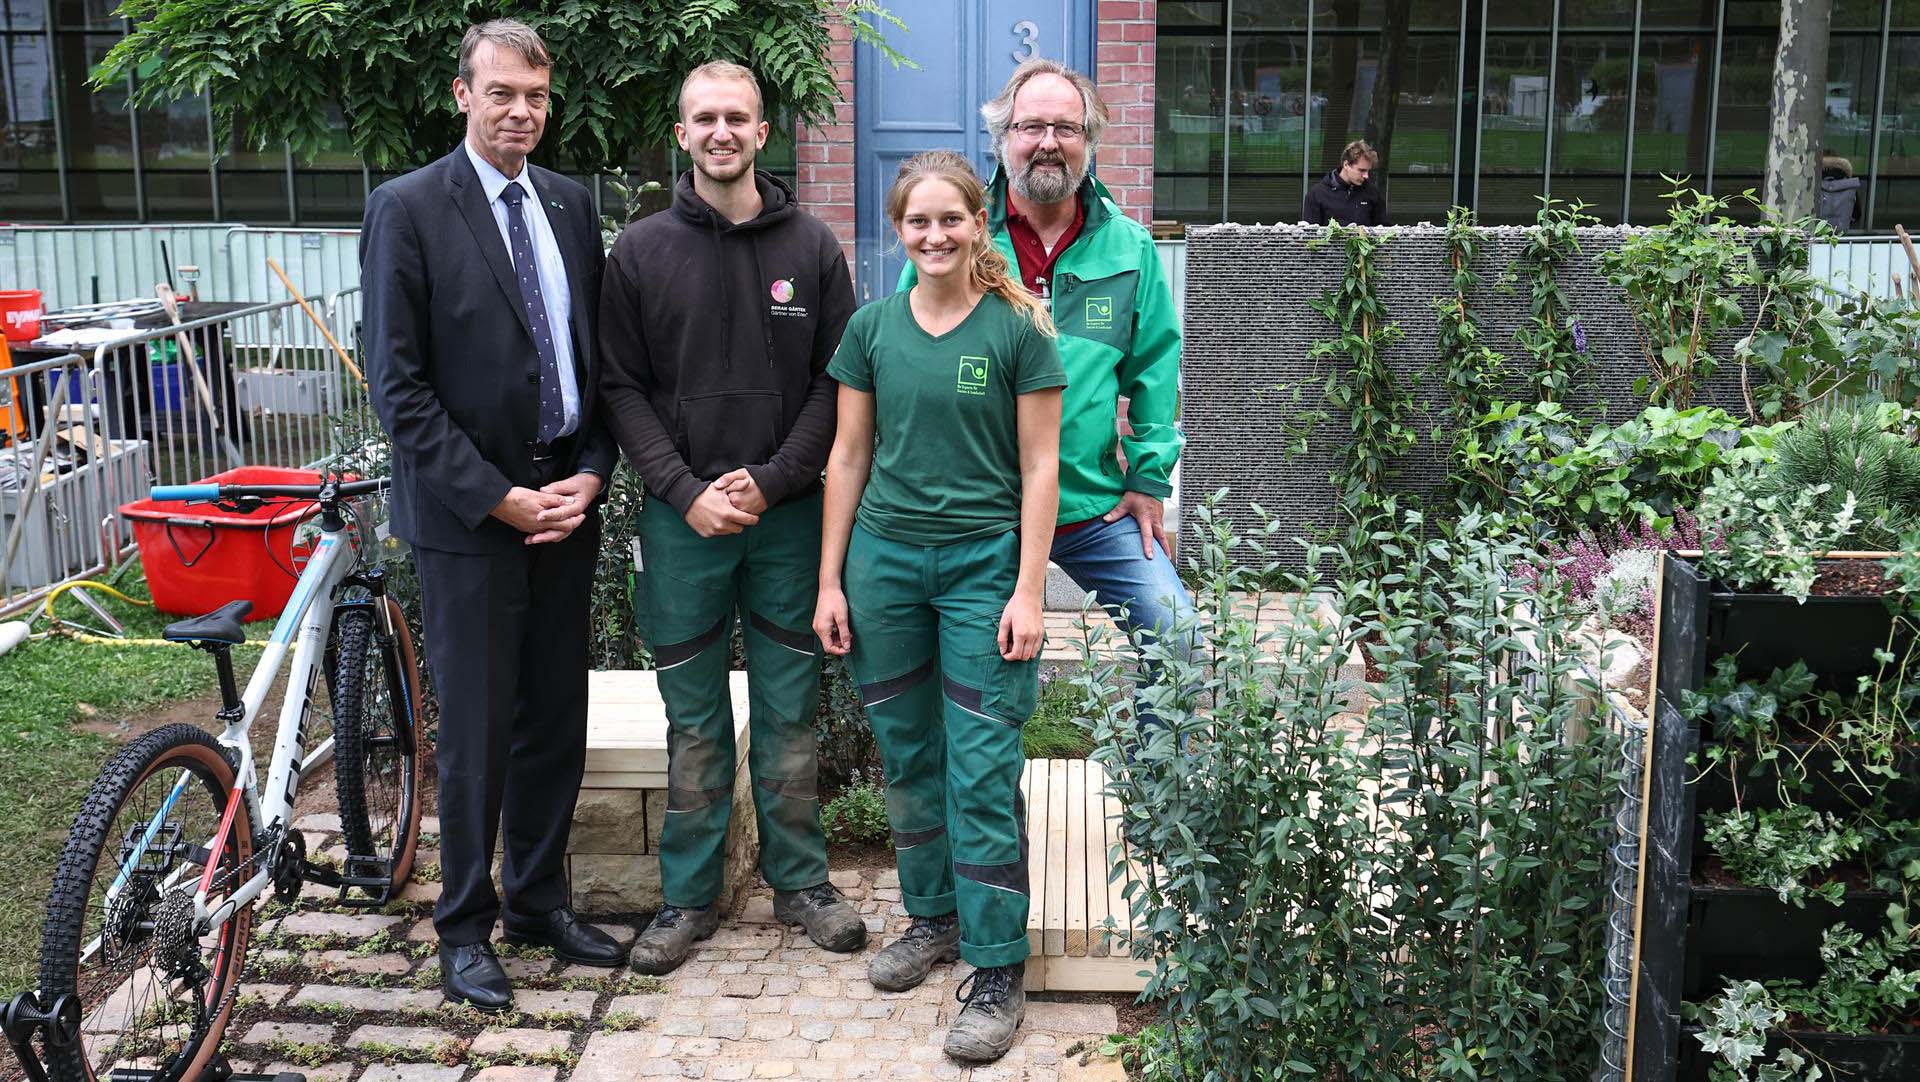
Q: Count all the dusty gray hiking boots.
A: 4